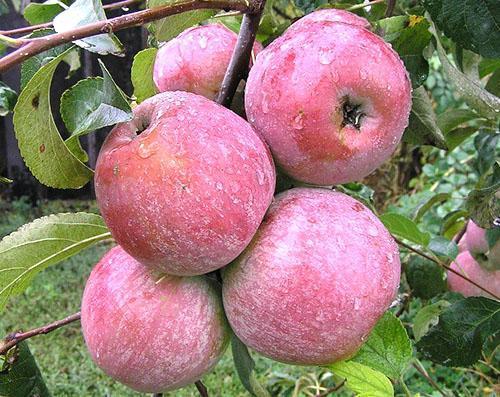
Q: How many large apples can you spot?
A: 4